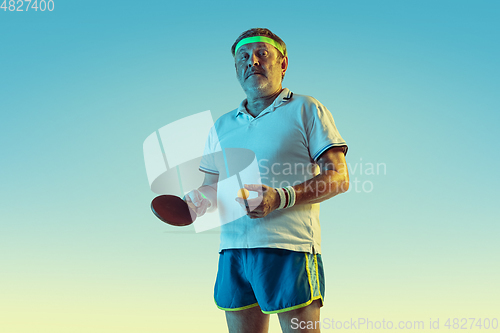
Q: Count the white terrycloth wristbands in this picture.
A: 1